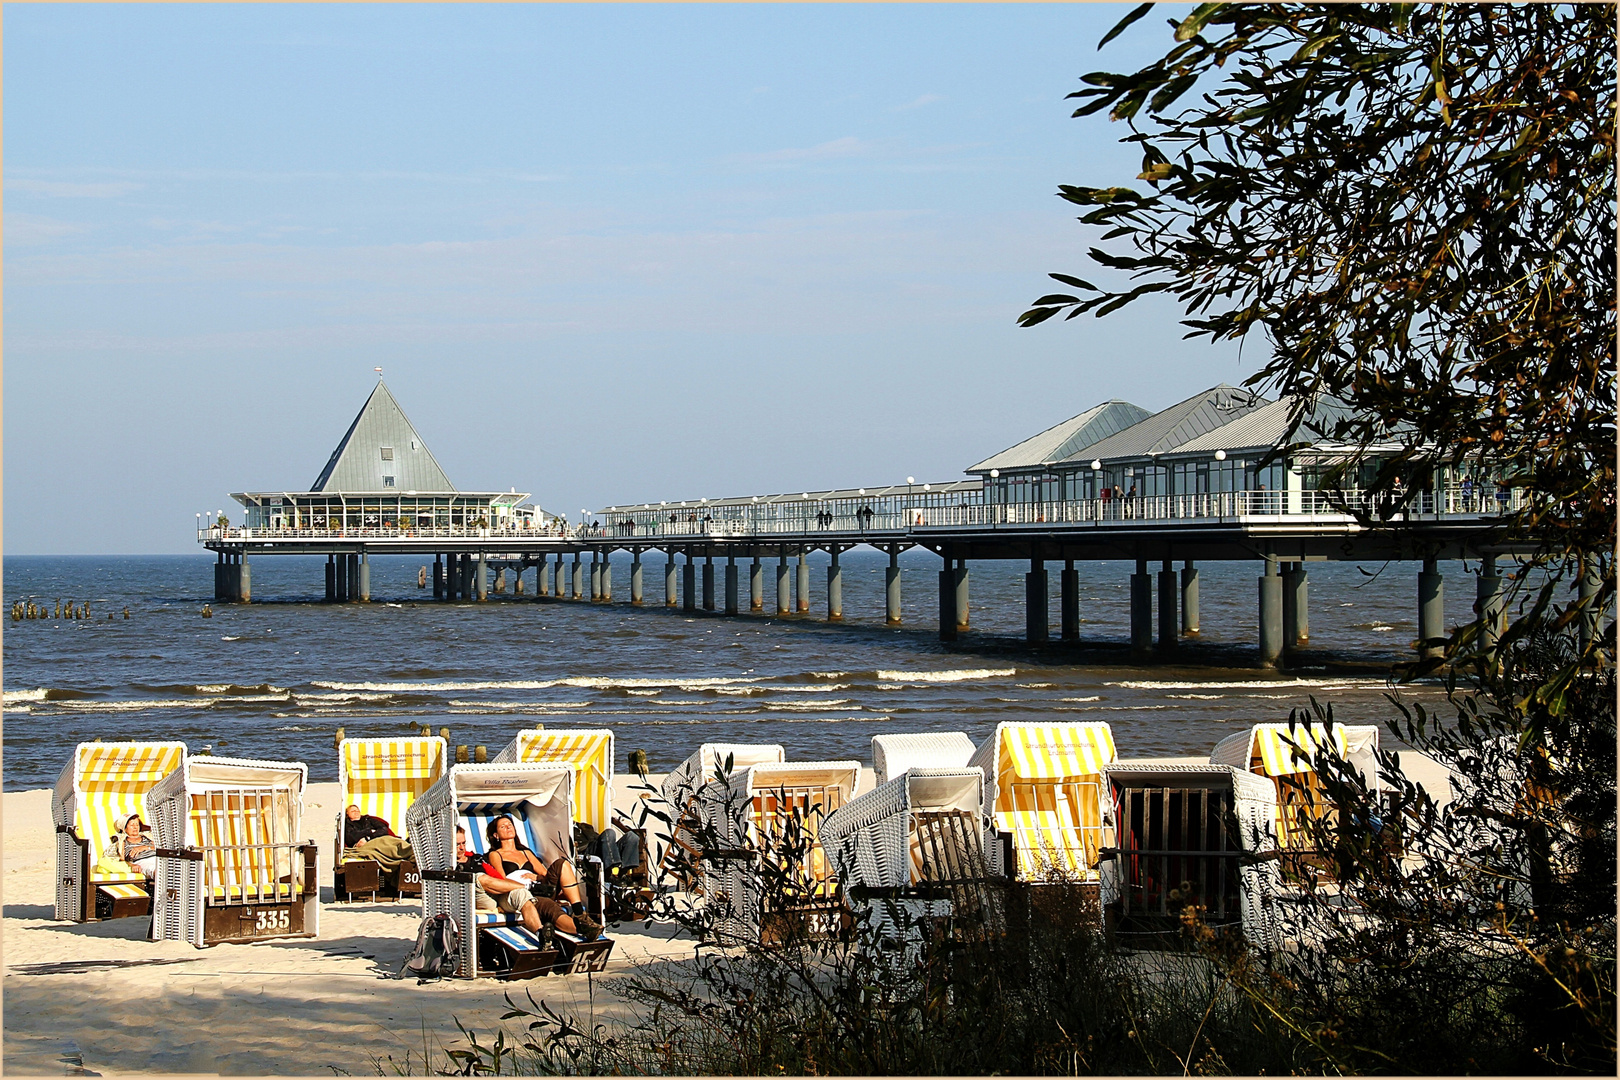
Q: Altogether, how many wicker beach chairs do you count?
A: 14